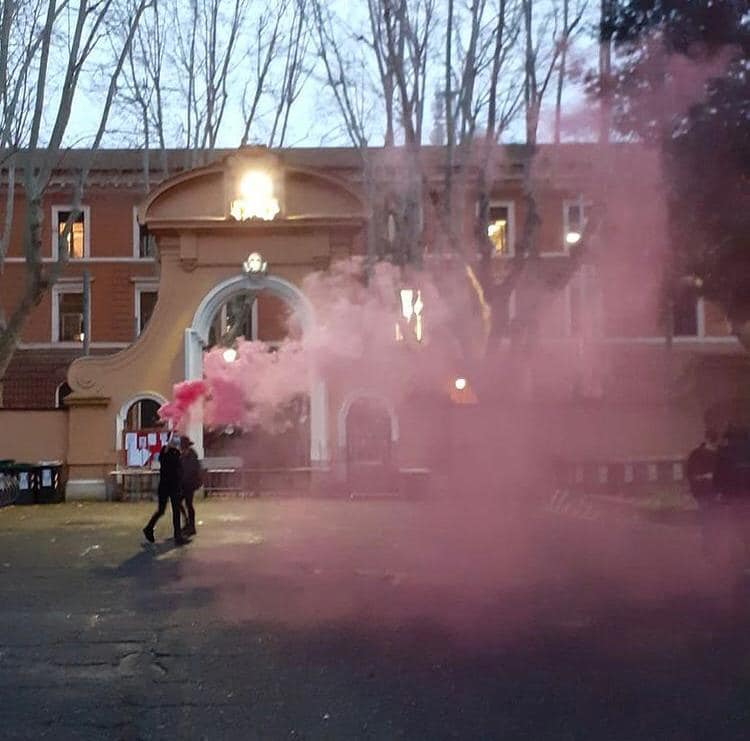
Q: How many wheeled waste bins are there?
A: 3